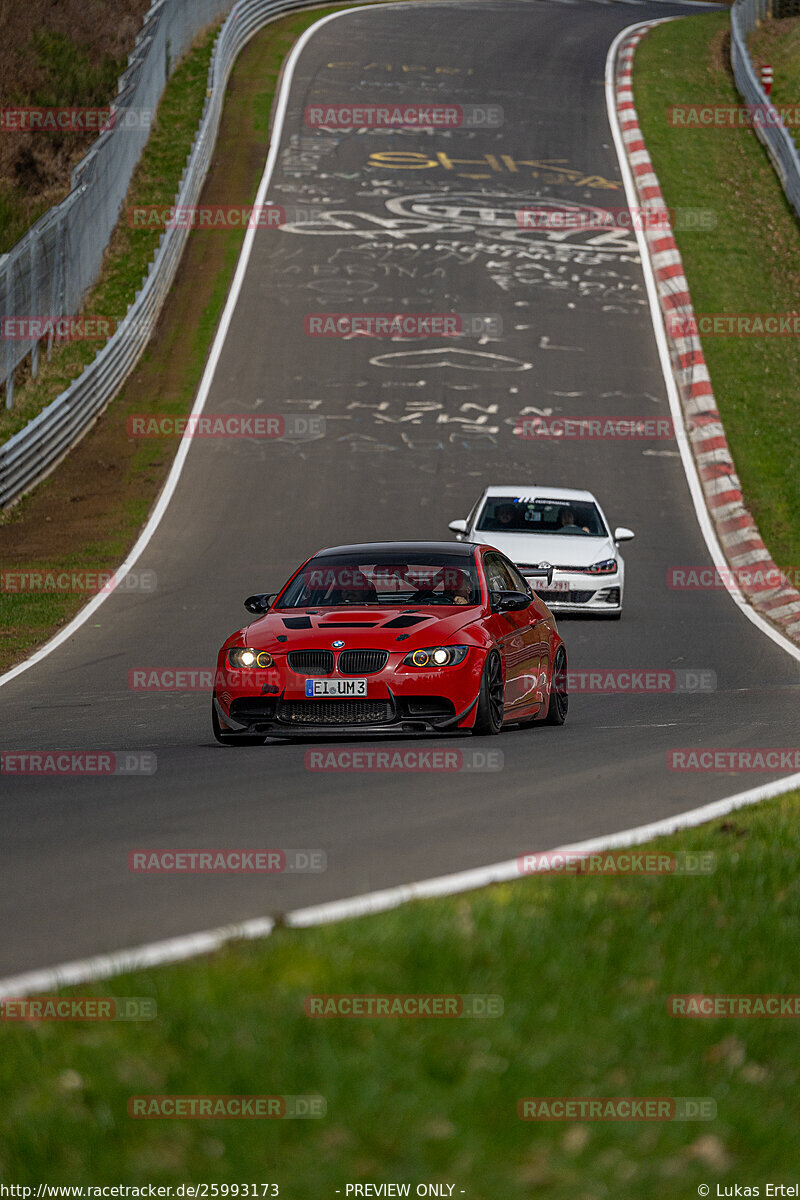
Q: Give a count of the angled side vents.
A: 2